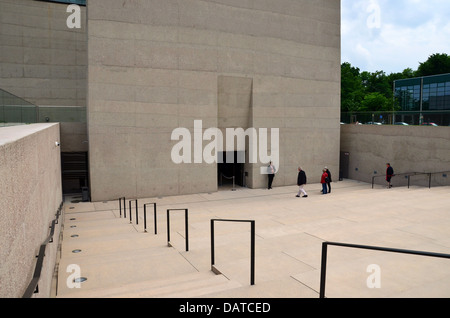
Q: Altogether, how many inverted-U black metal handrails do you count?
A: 6